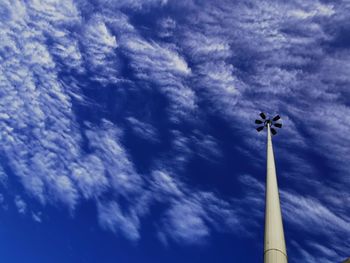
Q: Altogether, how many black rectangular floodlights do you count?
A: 6